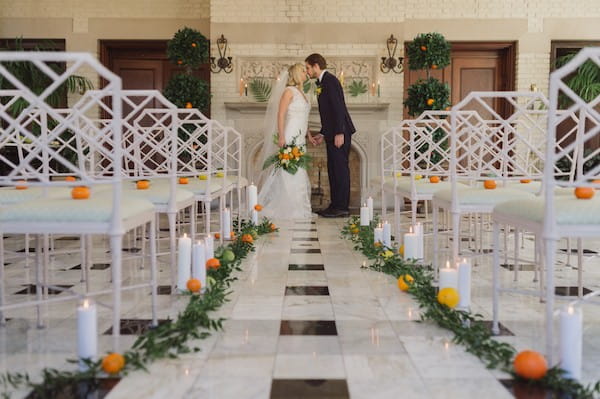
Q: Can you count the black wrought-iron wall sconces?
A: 2